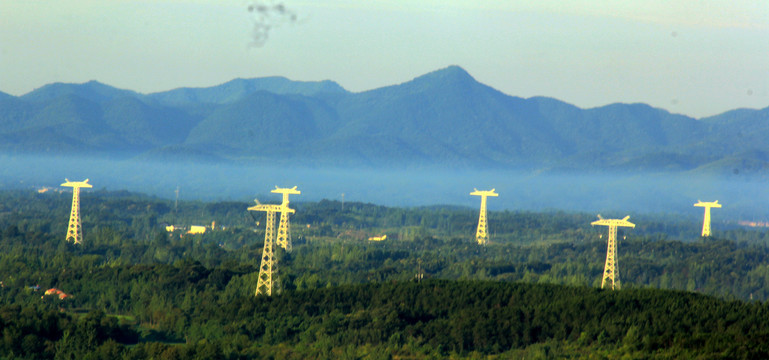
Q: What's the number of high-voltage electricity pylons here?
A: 6